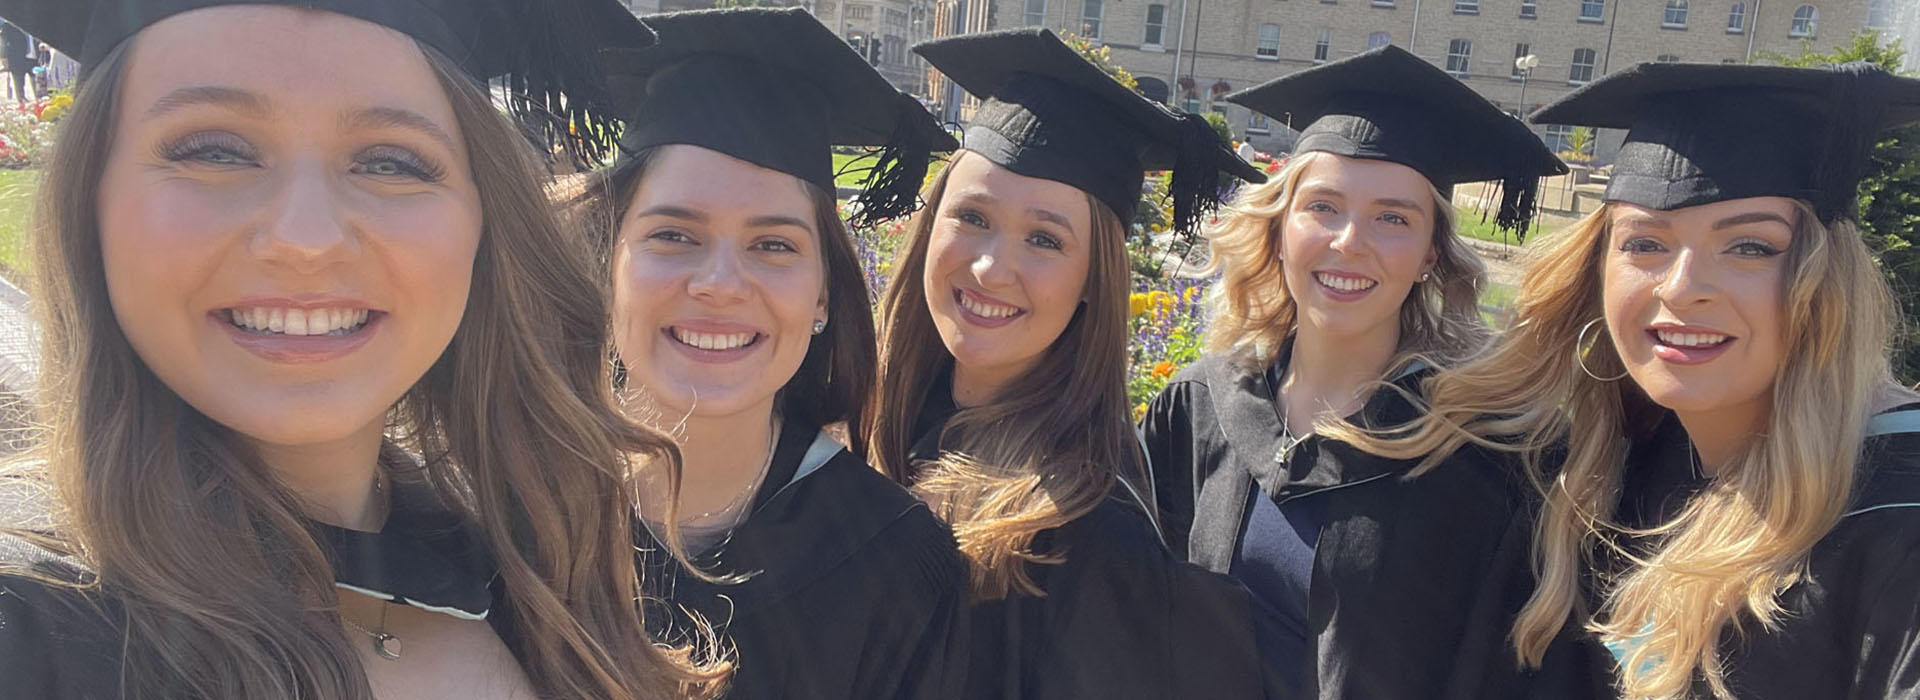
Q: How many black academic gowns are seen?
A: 5